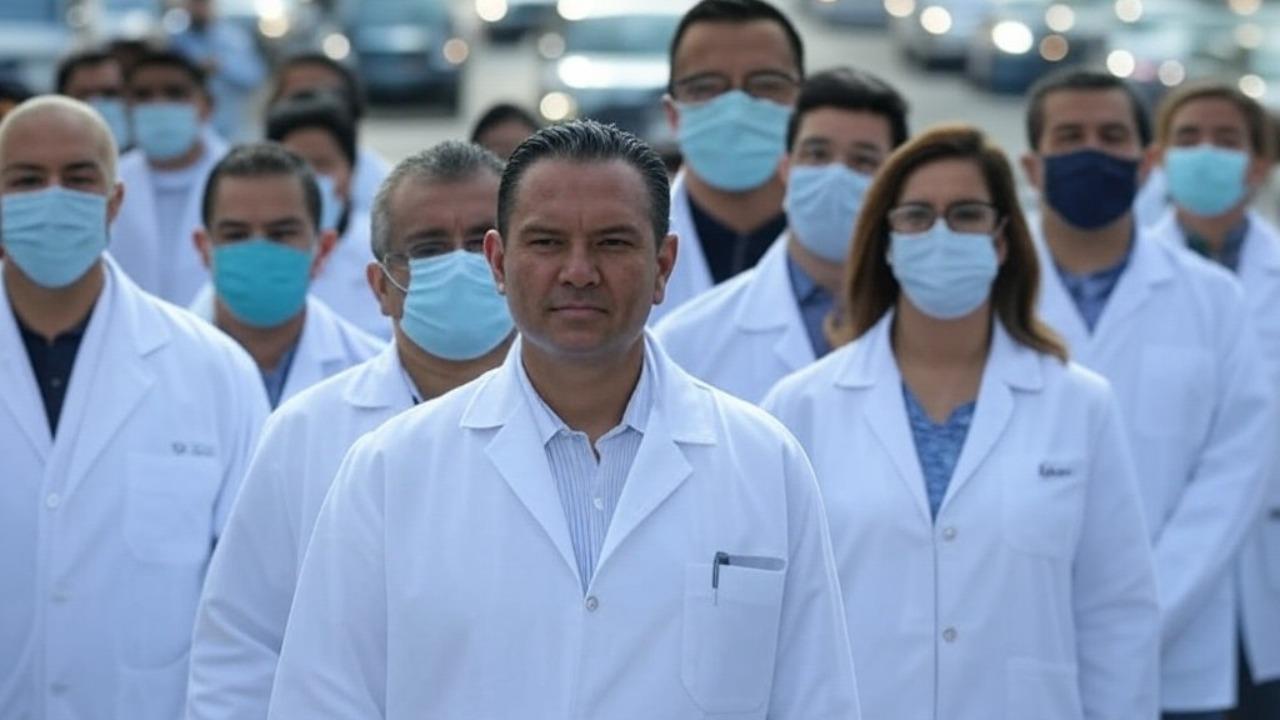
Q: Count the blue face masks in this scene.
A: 11